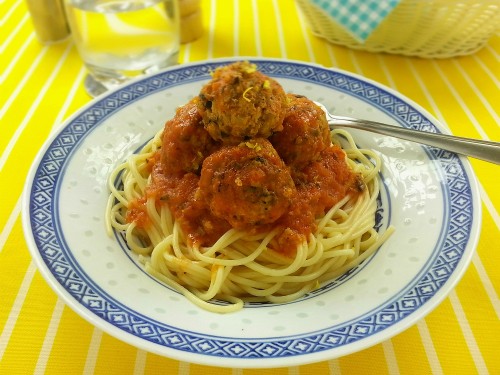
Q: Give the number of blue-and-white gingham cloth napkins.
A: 1